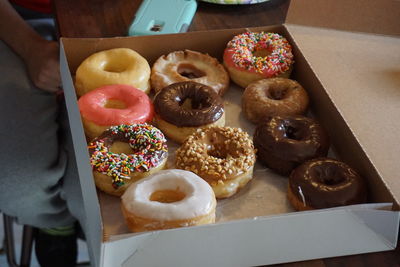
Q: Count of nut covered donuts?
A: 1